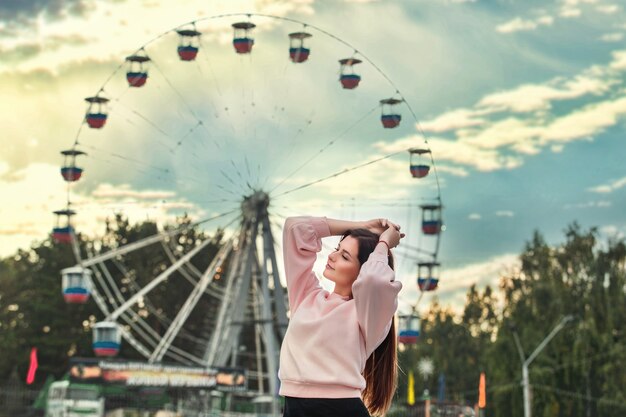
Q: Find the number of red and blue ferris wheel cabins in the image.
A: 15